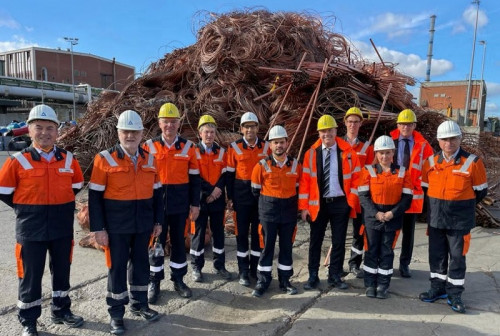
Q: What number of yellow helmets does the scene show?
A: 5